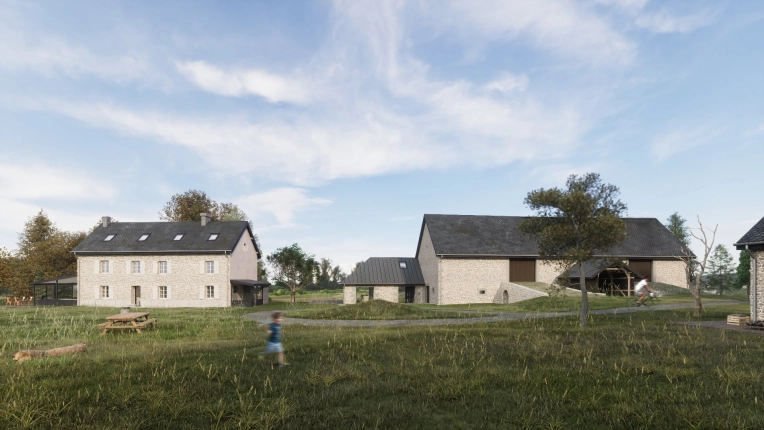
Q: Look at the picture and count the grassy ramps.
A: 2